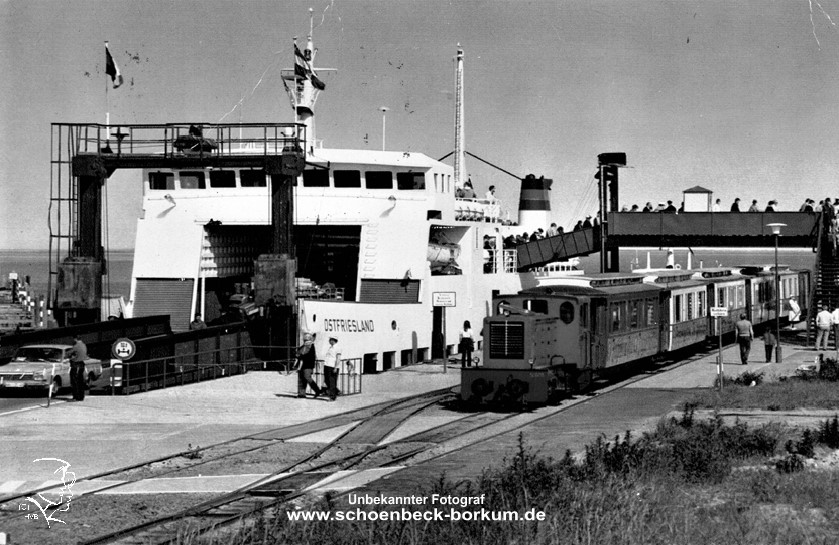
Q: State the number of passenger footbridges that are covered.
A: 0